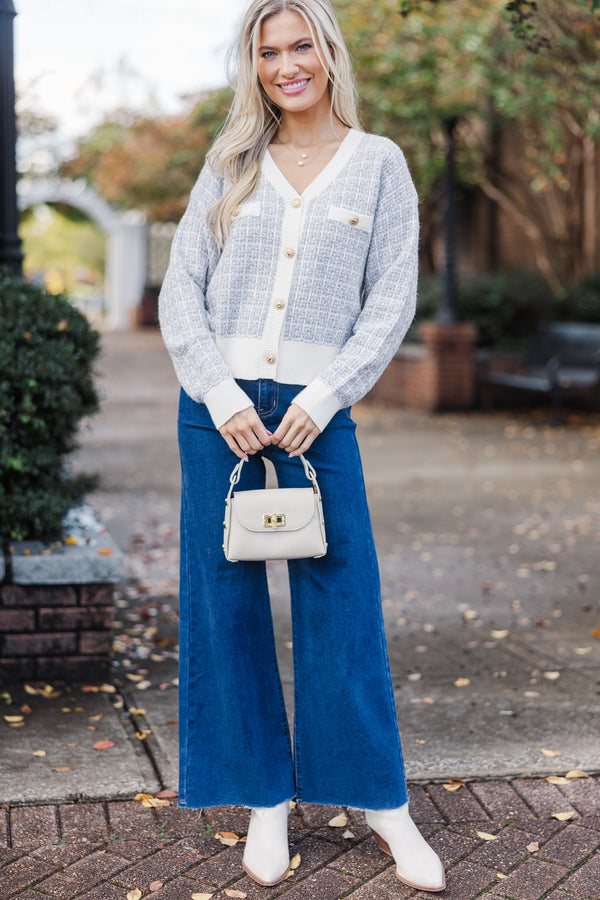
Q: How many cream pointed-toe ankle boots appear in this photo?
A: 2